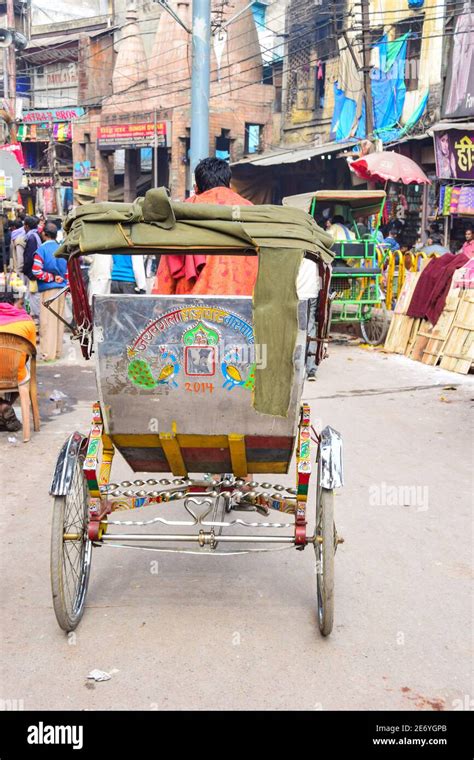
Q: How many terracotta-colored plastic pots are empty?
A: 0